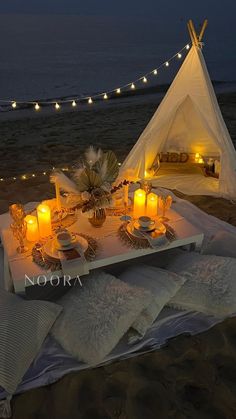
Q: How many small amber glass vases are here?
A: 1